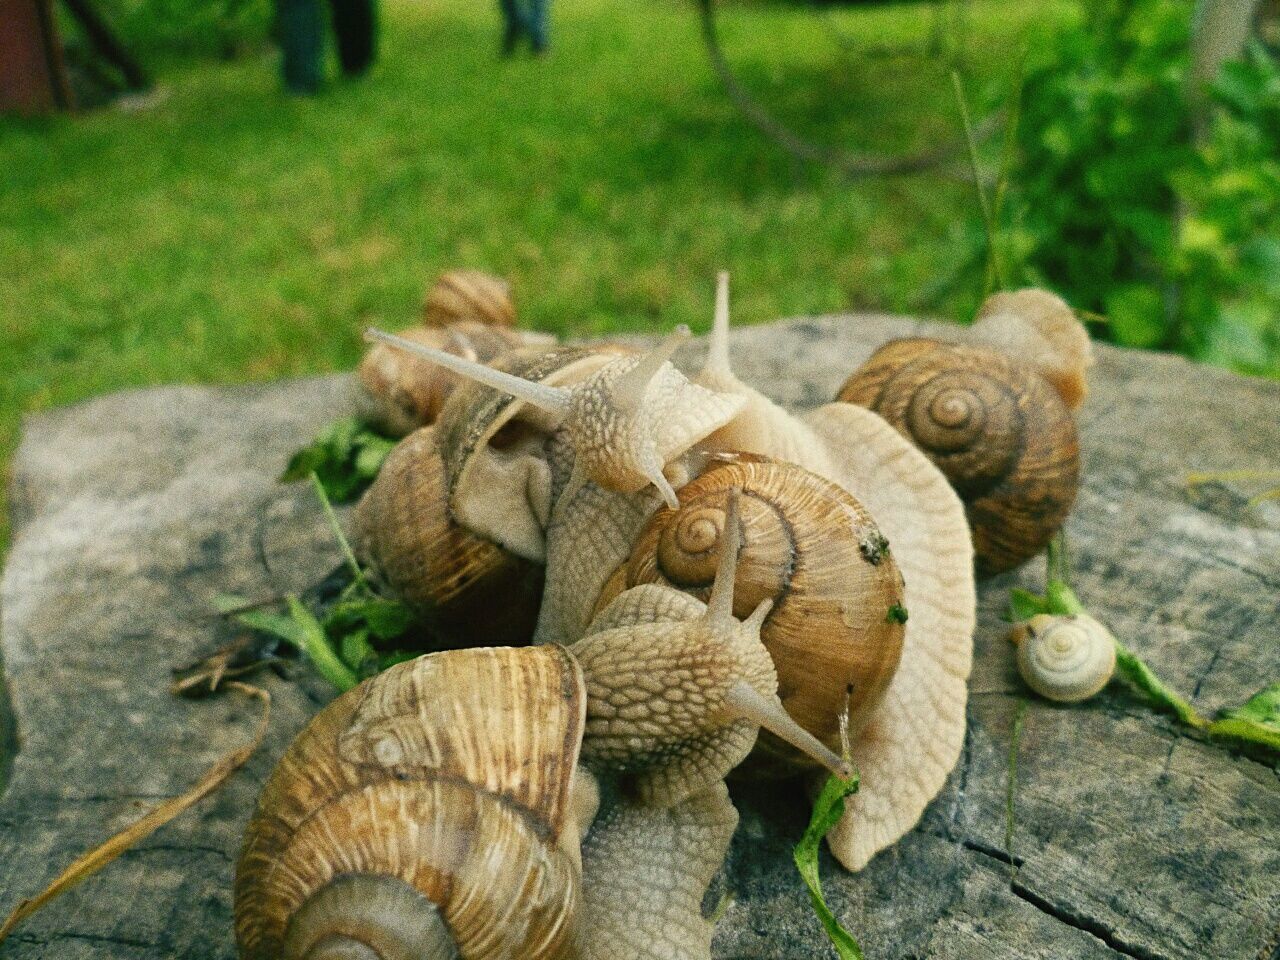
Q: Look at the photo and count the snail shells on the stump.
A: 7